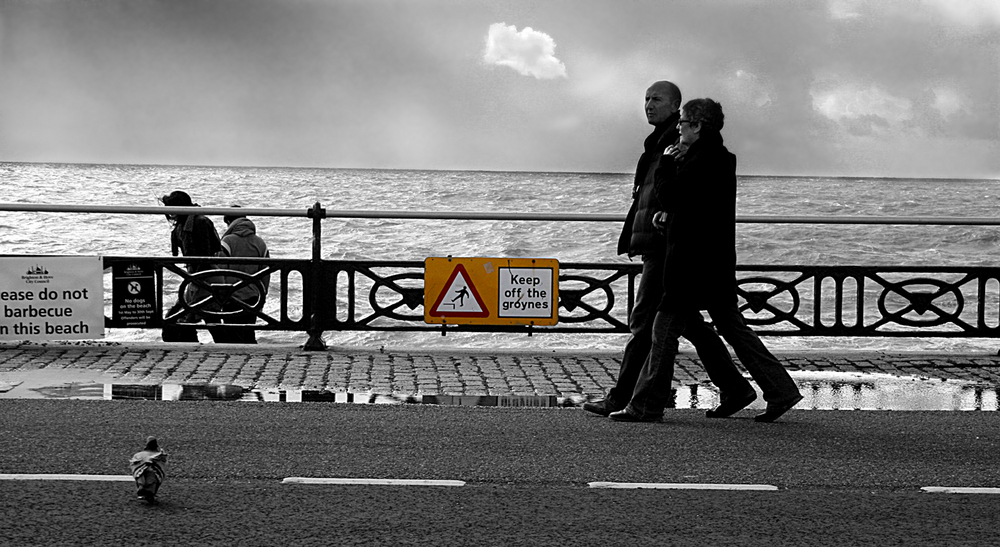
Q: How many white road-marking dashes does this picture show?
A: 4